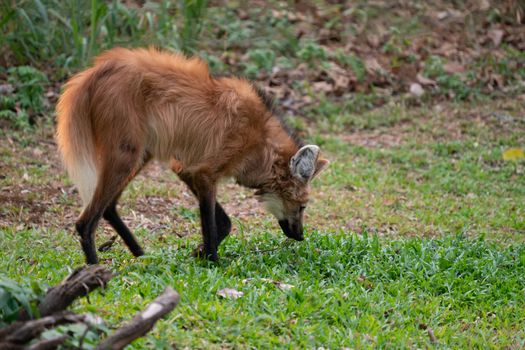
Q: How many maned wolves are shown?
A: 1